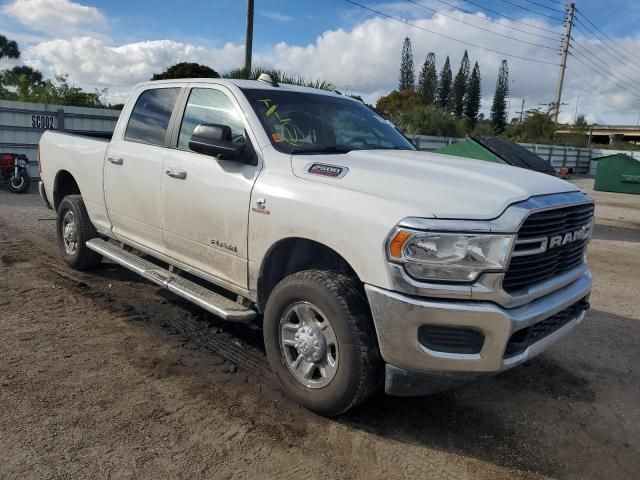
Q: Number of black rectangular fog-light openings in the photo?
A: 1